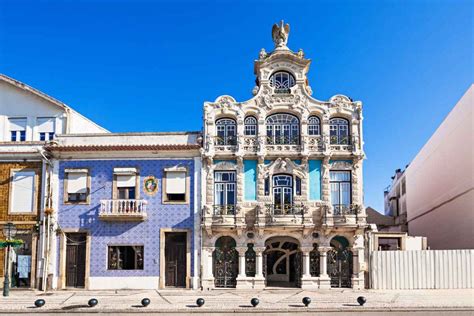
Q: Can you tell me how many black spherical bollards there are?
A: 7